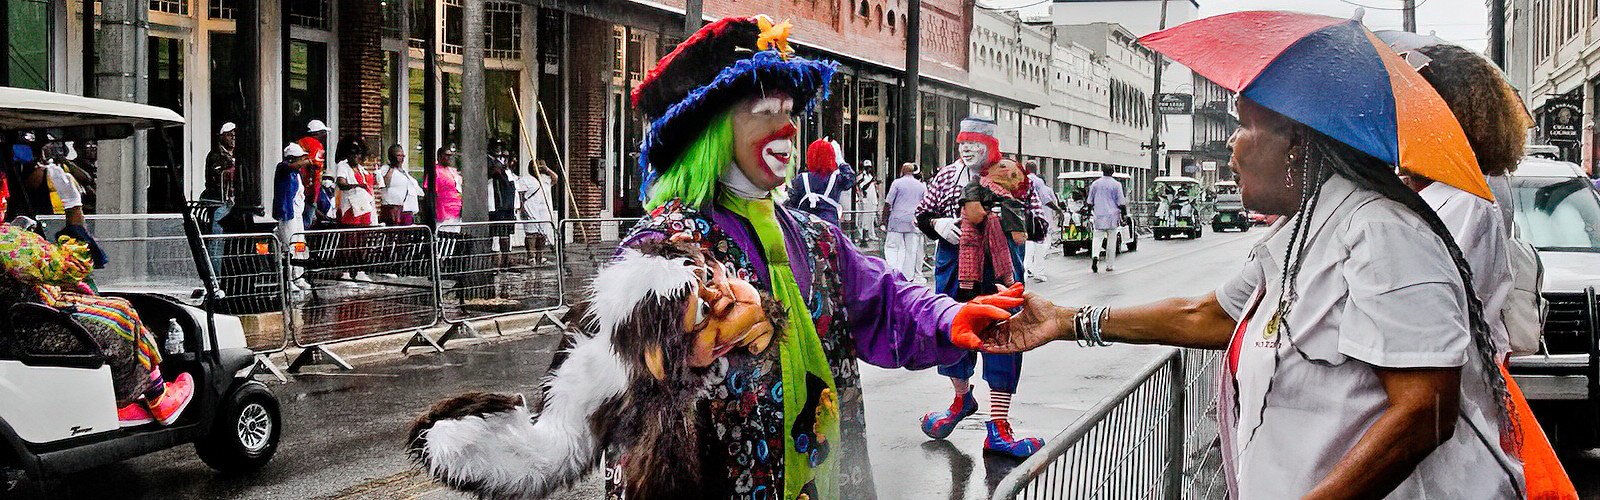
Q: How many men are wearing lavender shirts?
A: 3